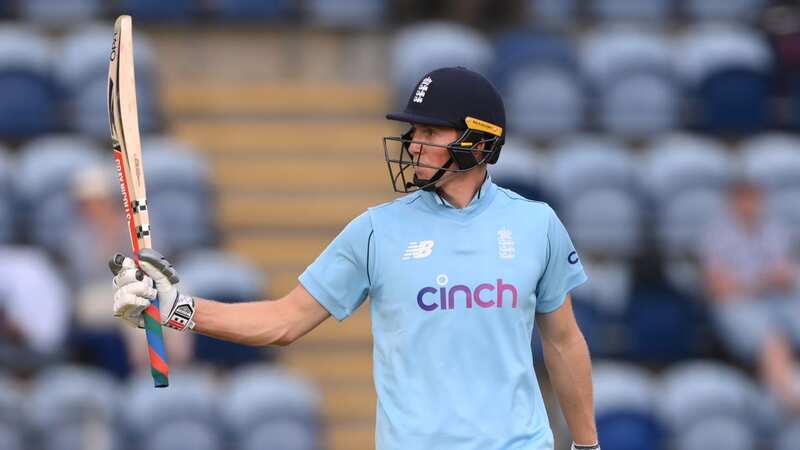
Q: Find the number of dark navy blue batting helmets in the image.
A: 1